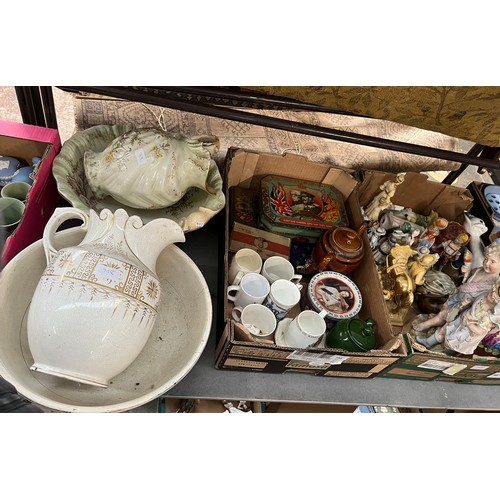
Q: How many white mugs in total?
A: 6